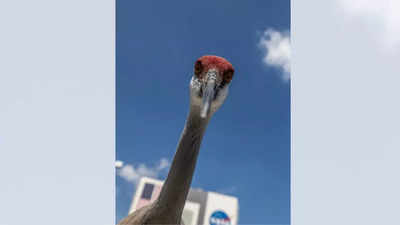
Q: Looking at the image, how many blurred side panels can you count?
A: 2